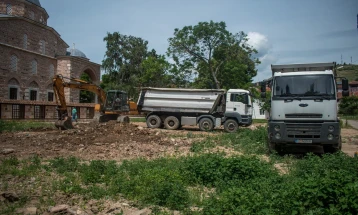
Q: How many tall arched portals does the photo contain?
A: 1